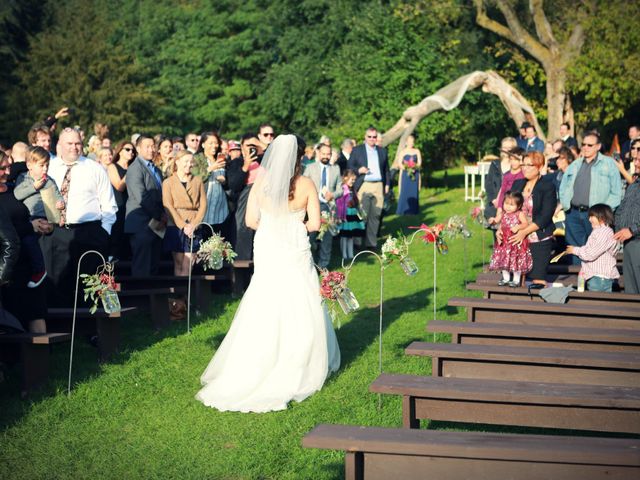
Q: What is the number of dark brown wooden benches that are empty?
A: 5